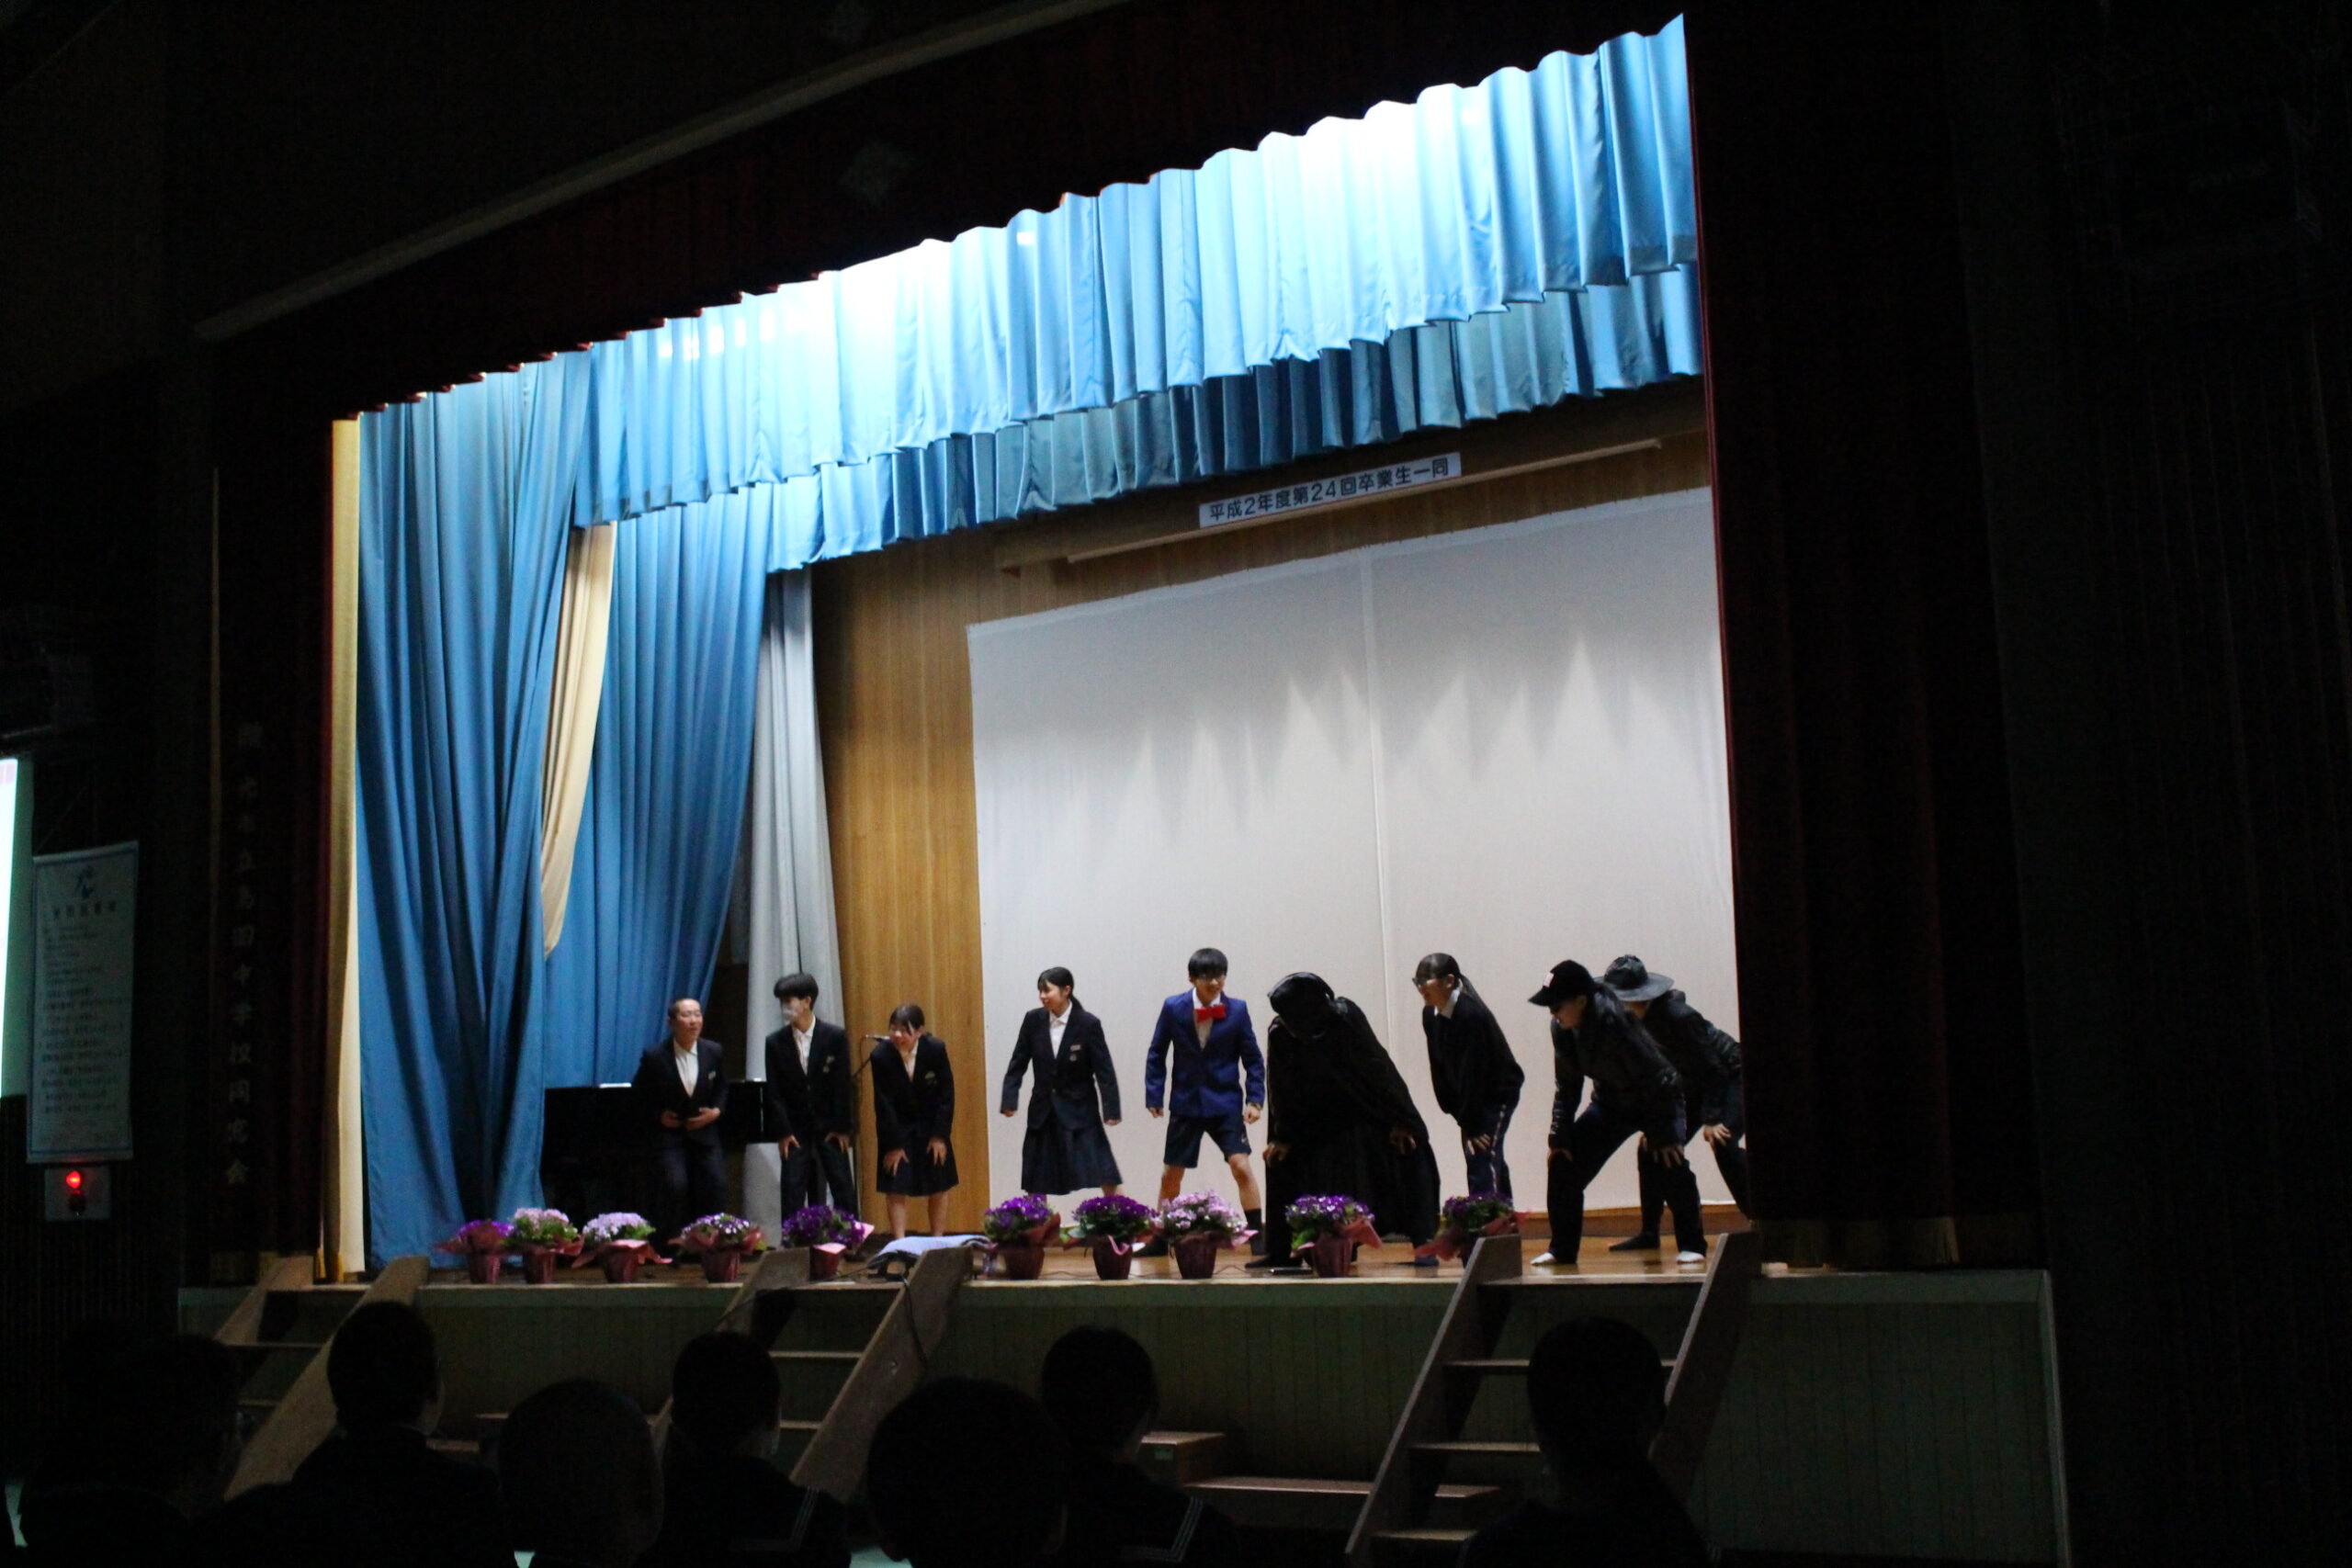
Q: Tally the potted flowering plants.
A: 10